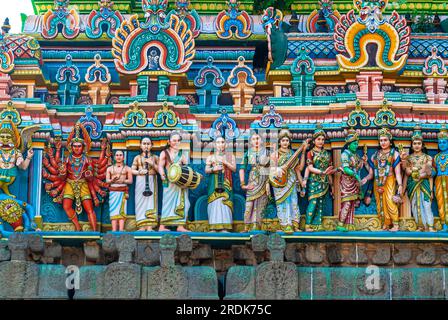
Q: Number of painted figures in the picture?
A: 13